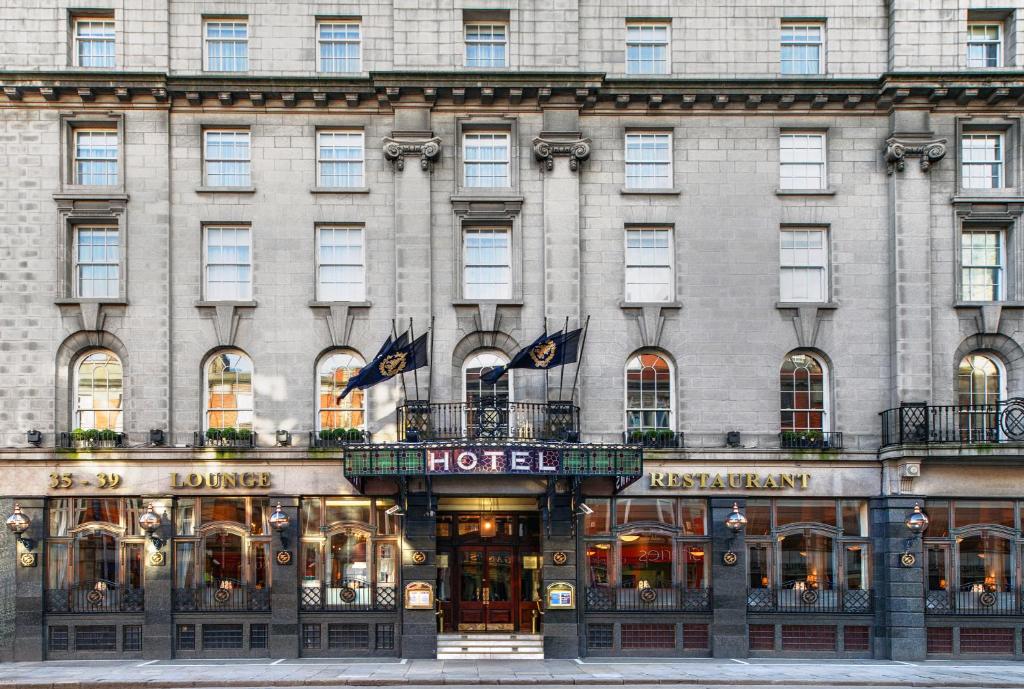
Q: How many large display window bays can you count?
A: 6